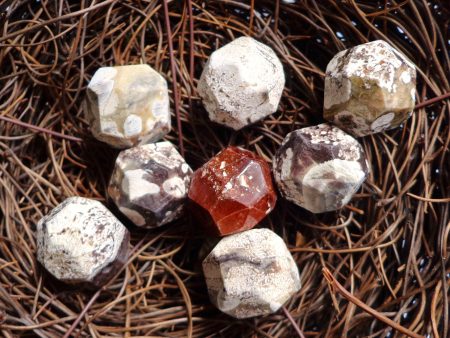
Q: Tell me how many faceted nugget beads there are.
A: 8